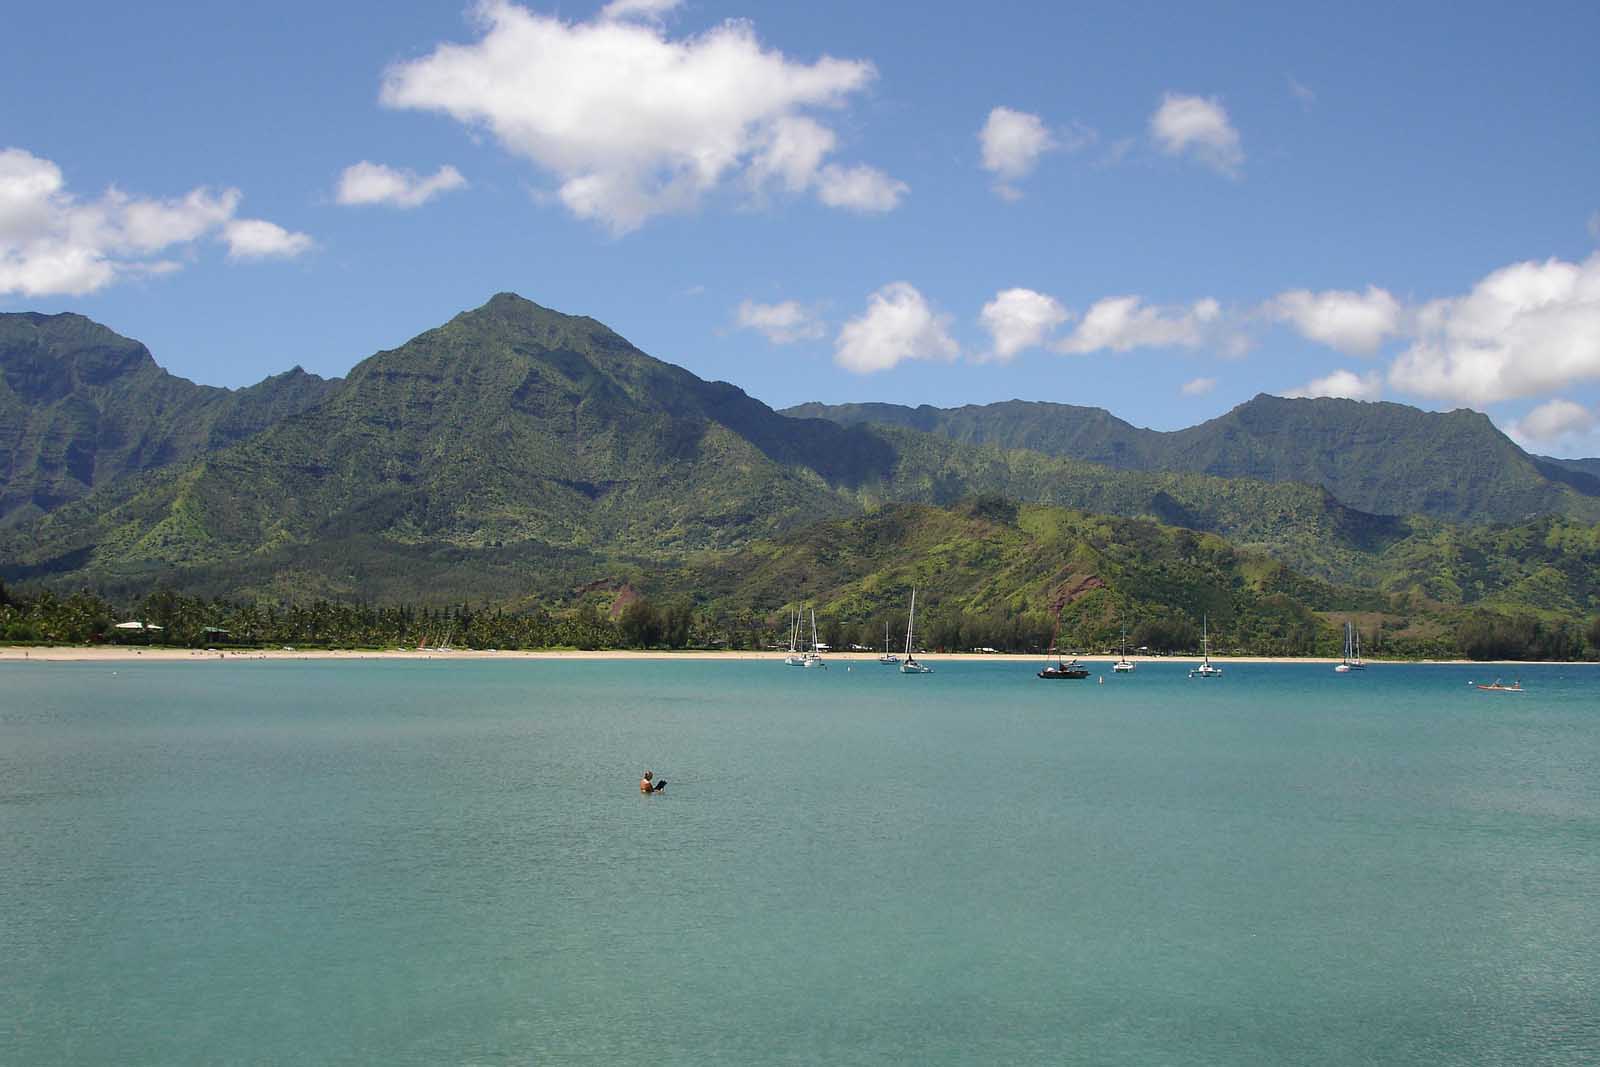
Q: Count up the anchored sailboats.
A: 9